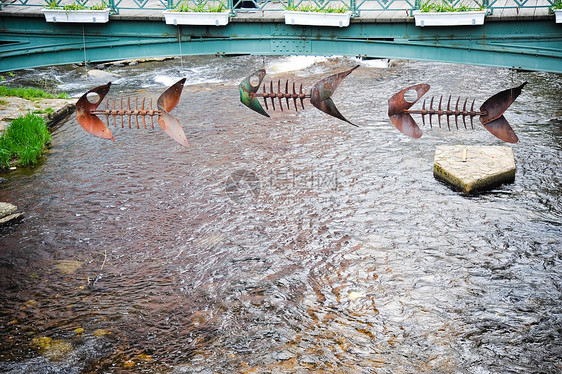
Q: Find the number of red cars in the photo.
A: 0